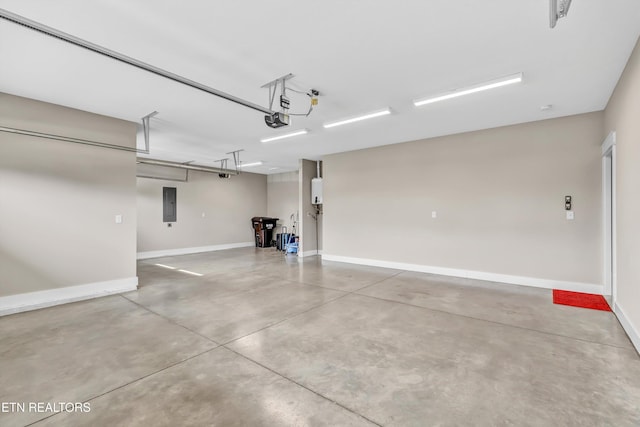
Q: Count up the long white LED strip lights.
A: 4